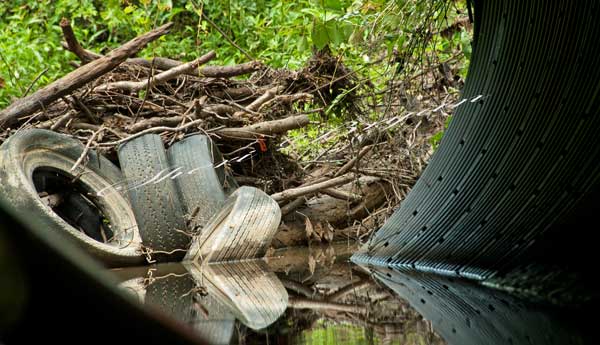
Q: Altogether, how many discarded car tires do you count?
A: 4